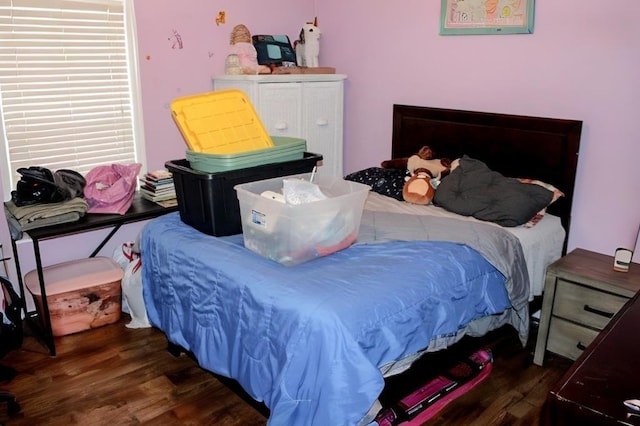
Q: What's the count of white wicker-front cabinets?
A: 1